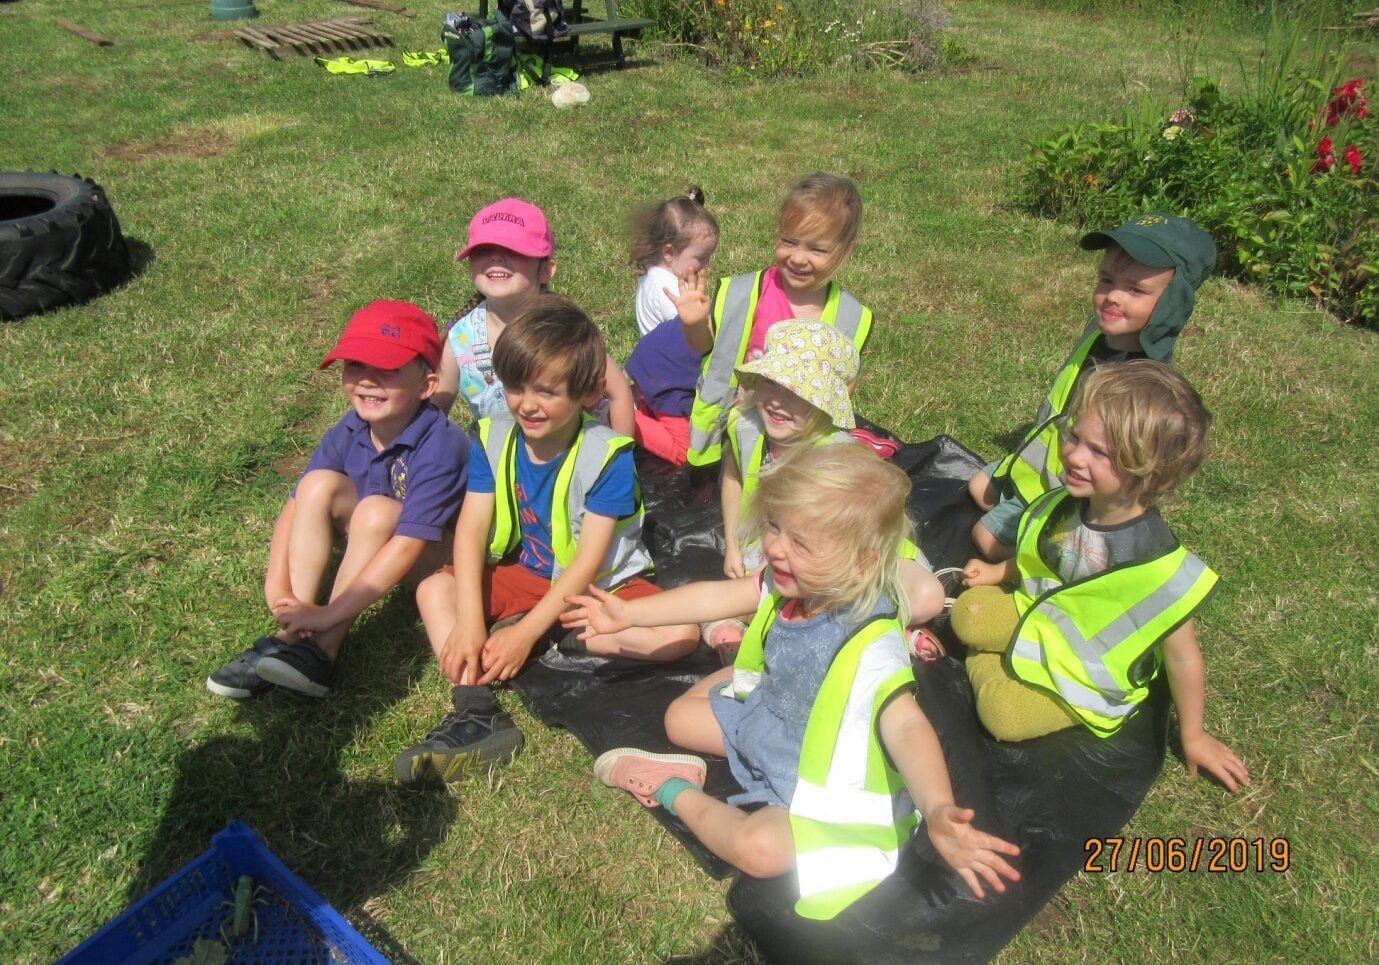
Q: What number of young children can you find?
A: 9